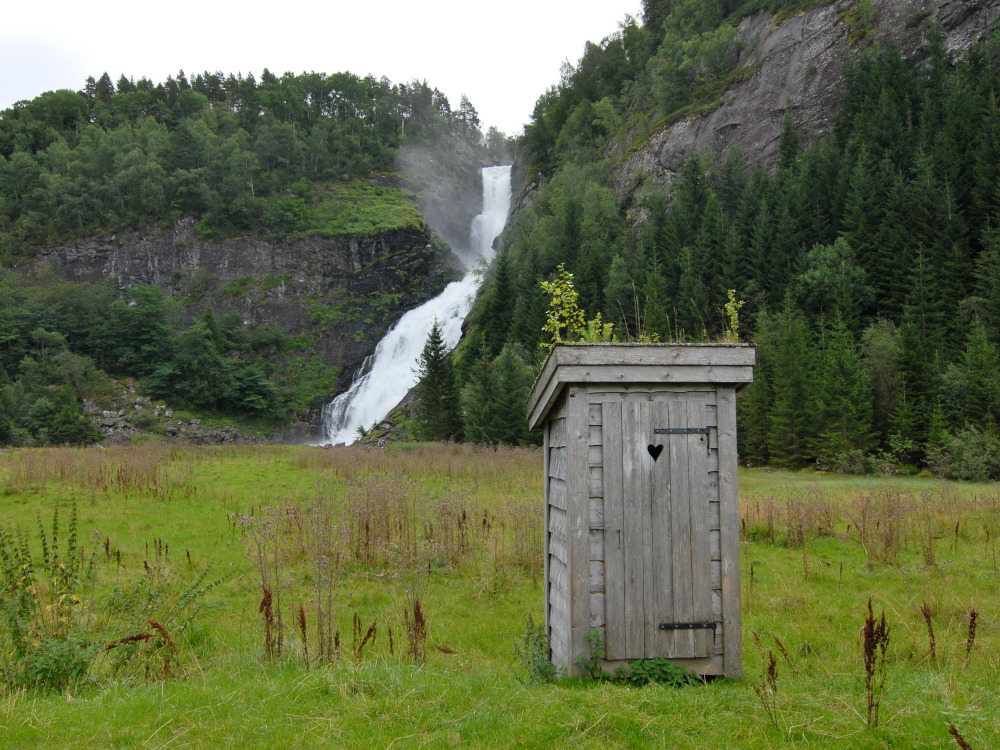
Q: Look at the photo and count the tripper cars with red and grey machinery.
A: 0